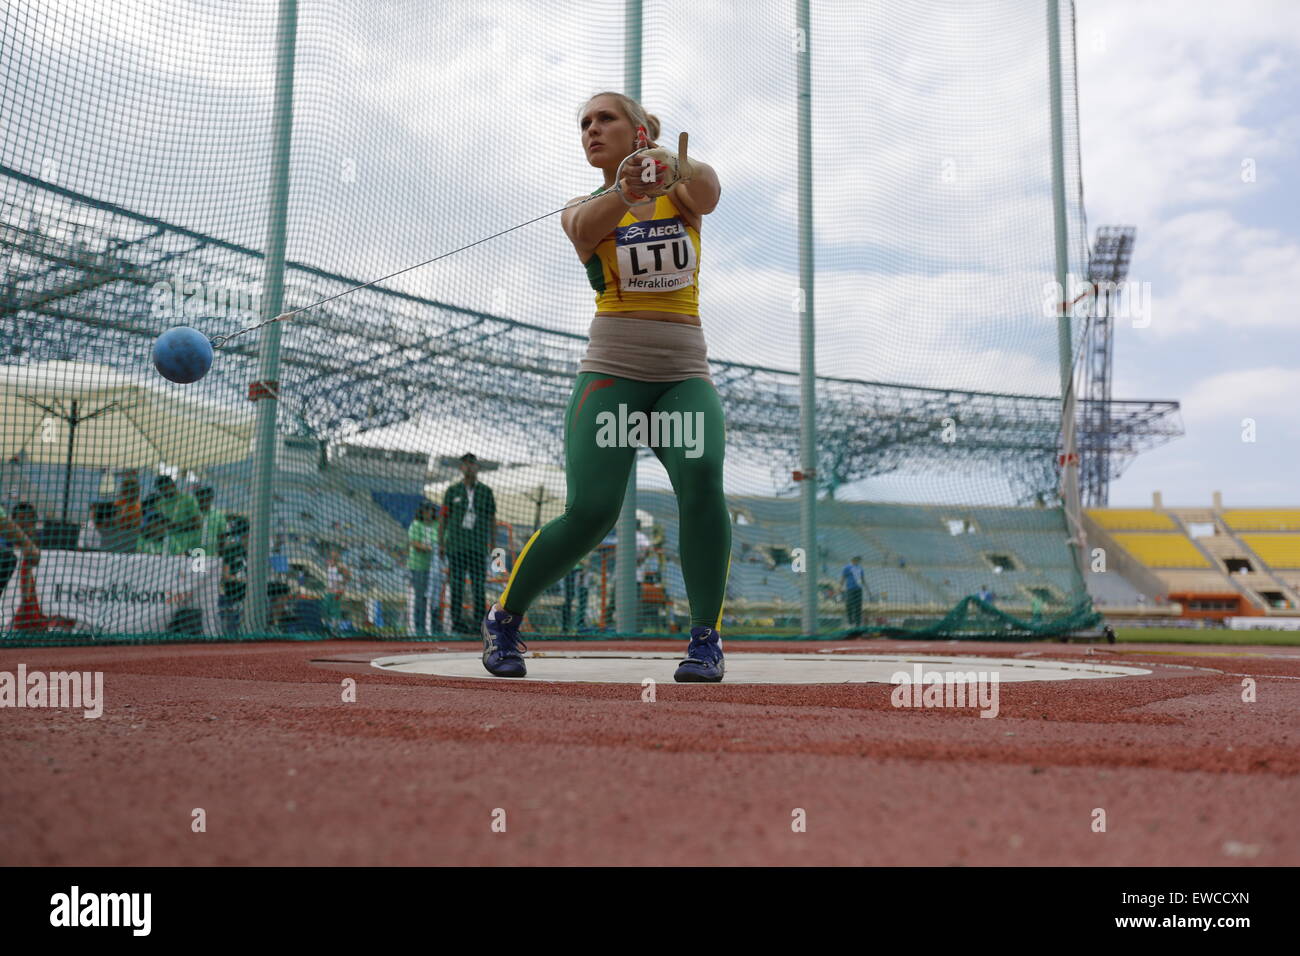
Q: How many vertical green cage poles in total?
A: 4